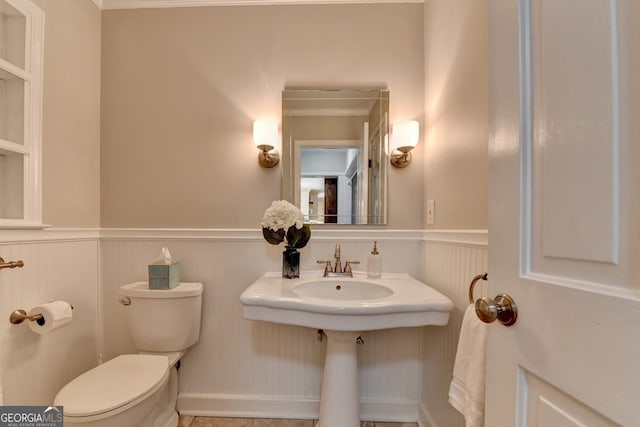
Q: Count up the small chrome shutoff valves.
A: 2